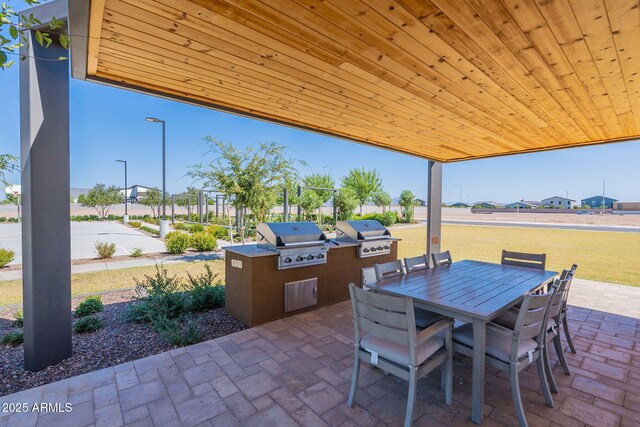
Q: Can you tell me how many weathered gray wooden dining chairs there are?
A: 8